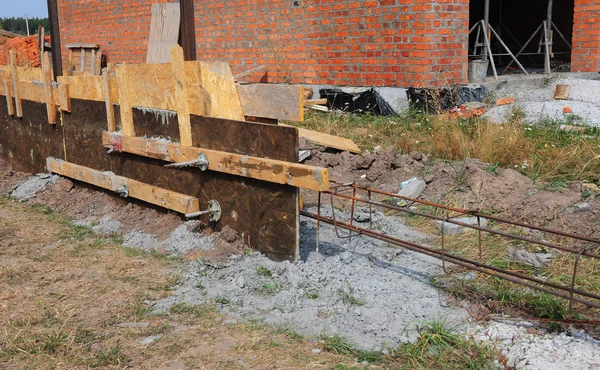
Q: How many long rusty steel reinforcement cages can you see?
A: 1